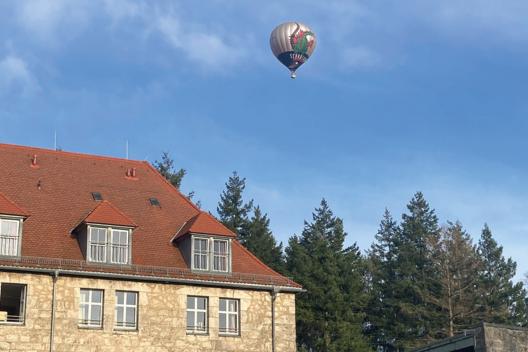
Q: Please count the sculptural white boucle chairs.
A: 0